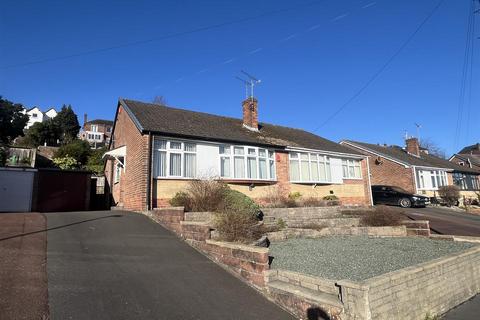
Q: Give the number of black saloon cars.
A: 1